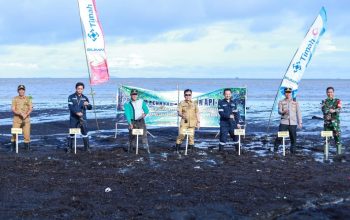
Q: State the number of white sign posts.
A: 7